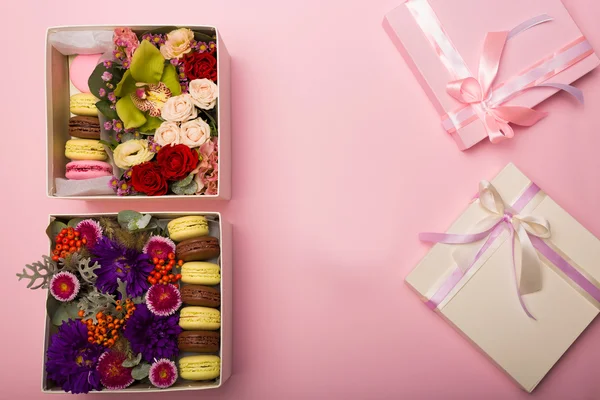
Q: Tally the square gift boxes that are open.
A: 2